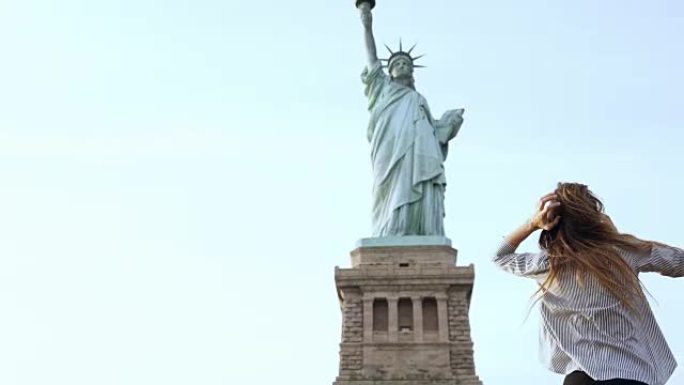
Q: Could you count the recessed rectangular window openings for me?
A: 3